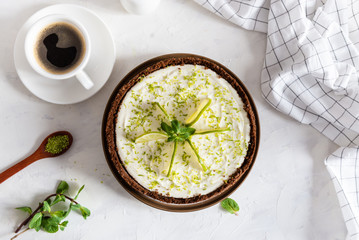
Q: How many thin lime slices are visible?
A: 6